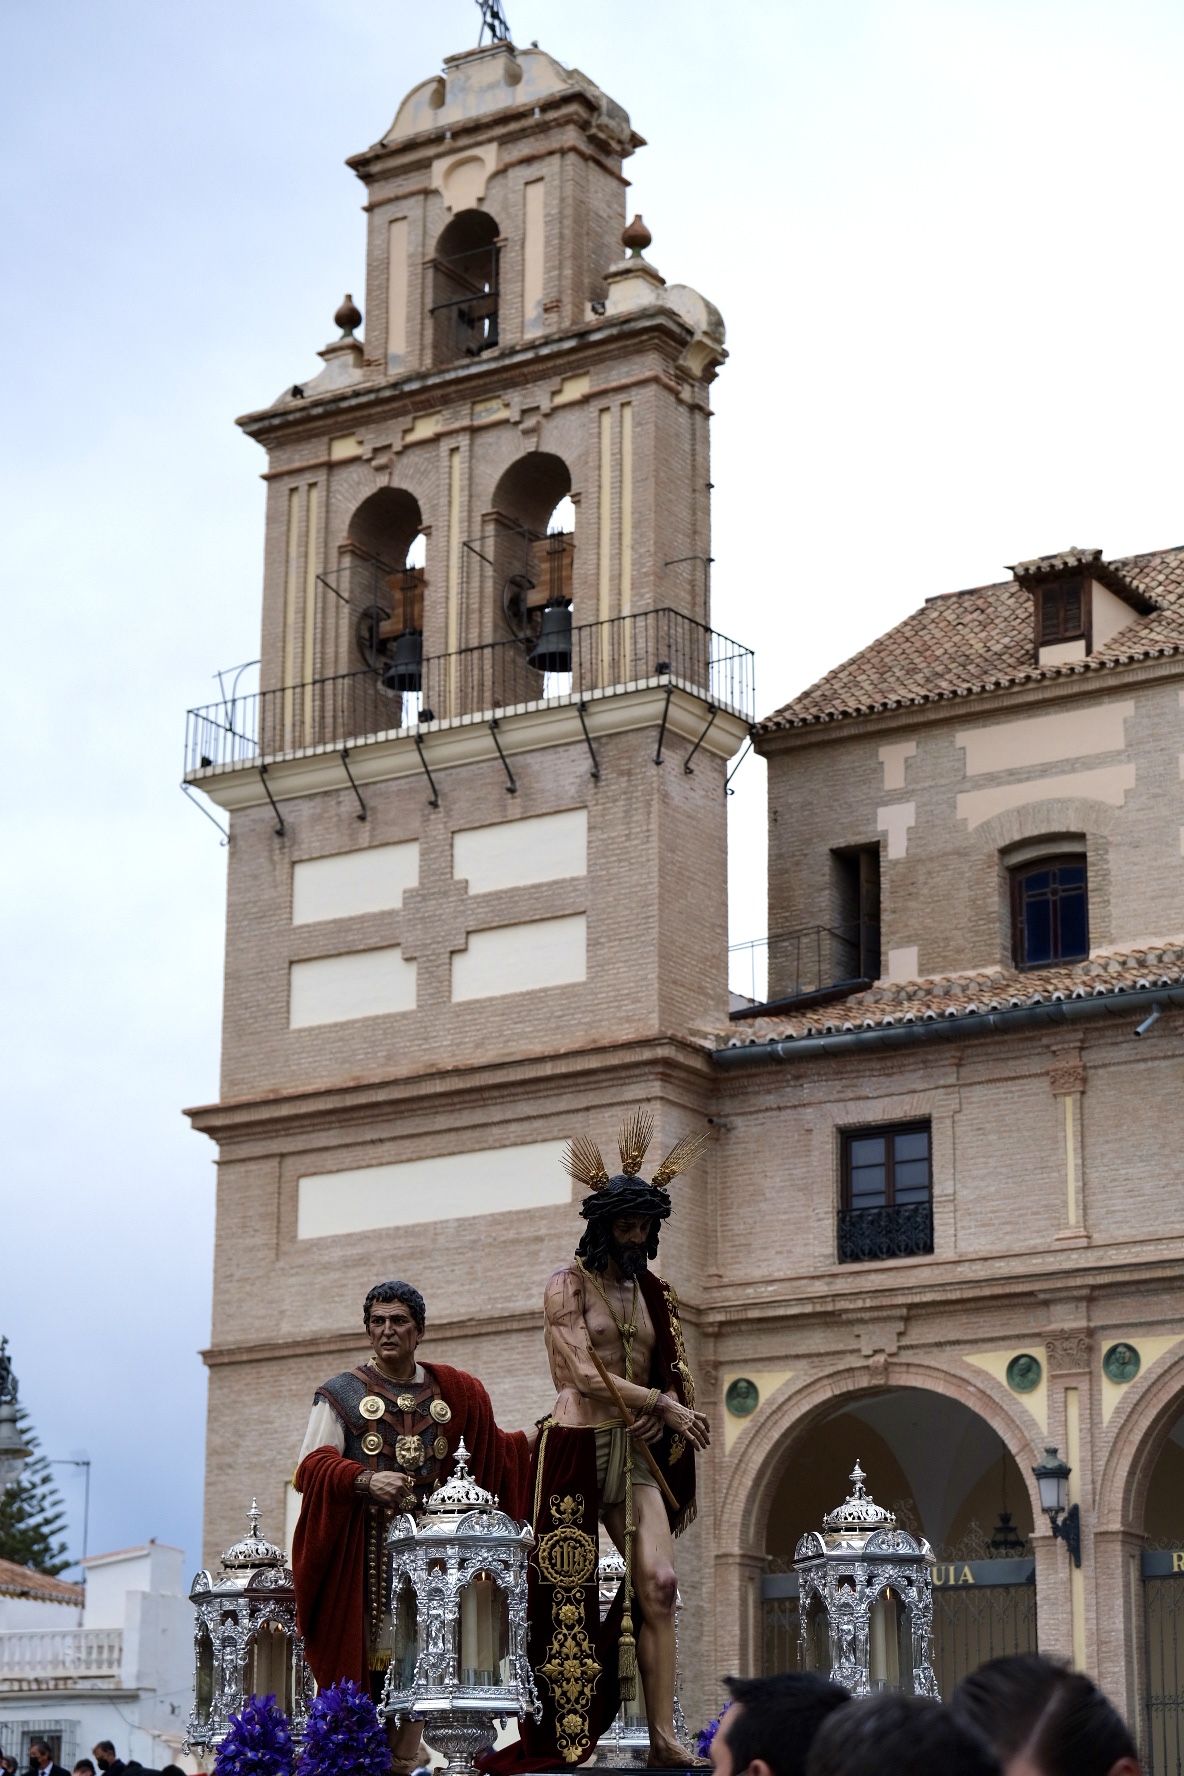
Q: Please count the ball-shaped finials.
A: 2